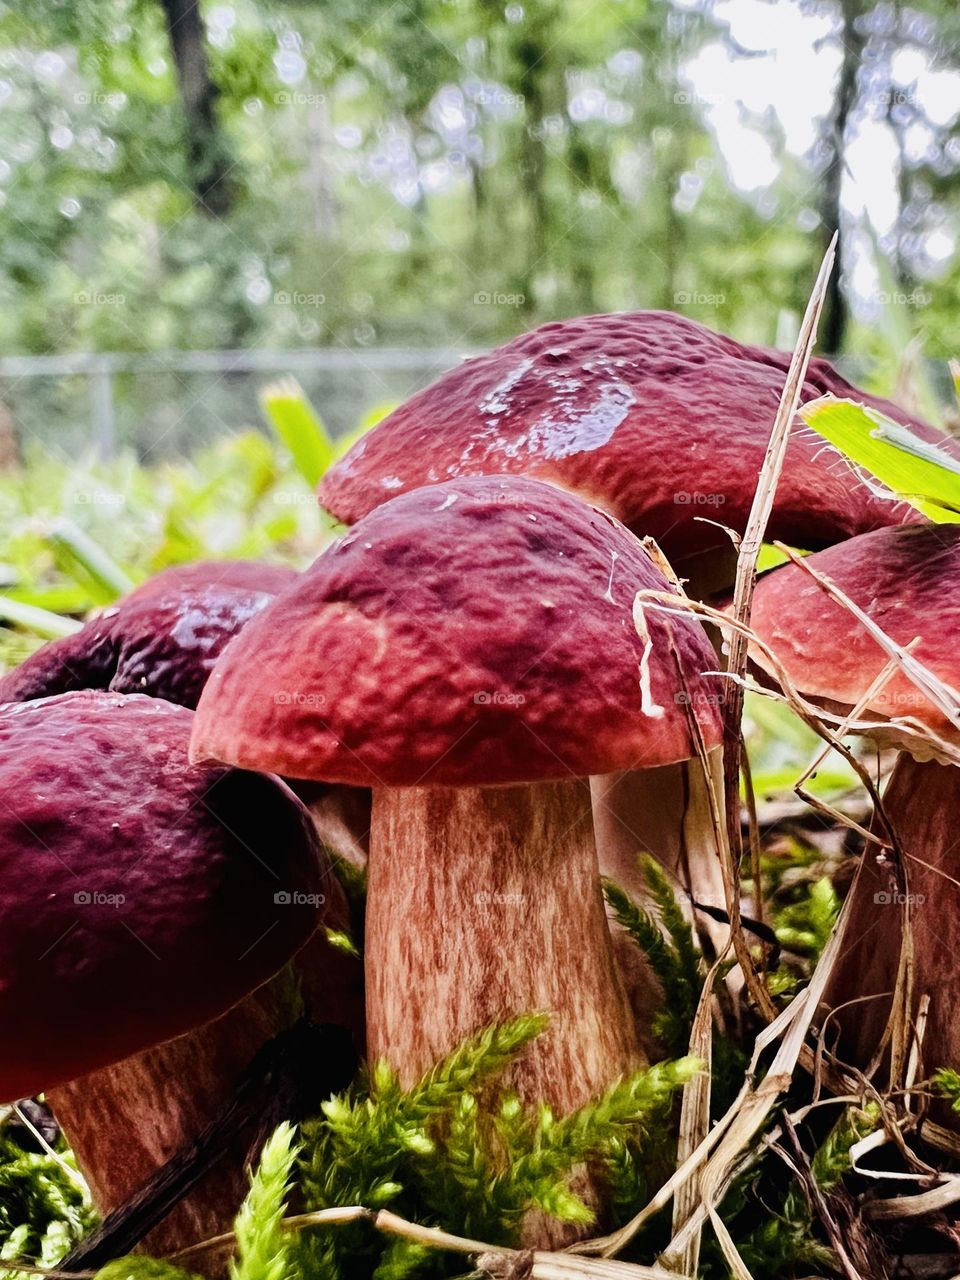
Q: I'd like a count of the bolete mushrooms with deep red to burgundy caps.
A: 5